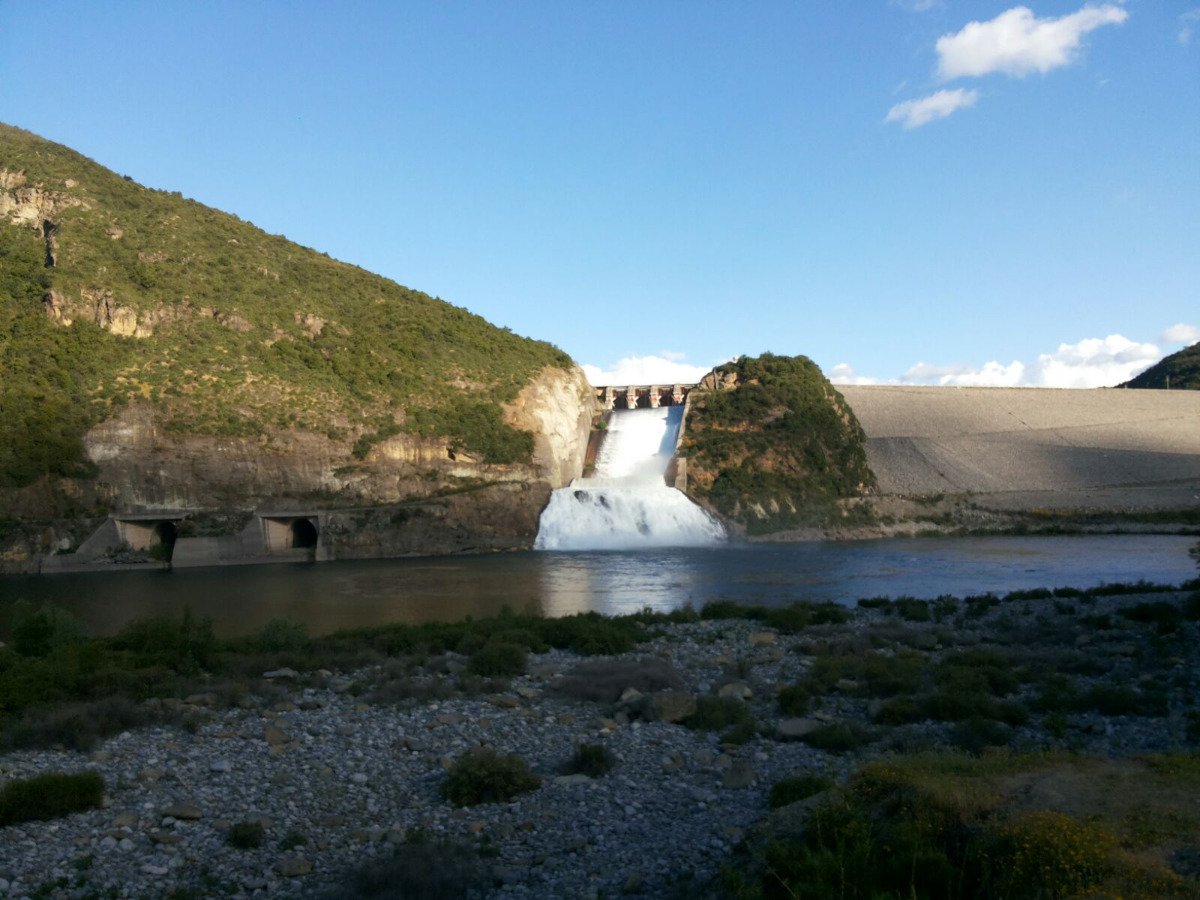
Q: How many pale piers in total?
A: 4